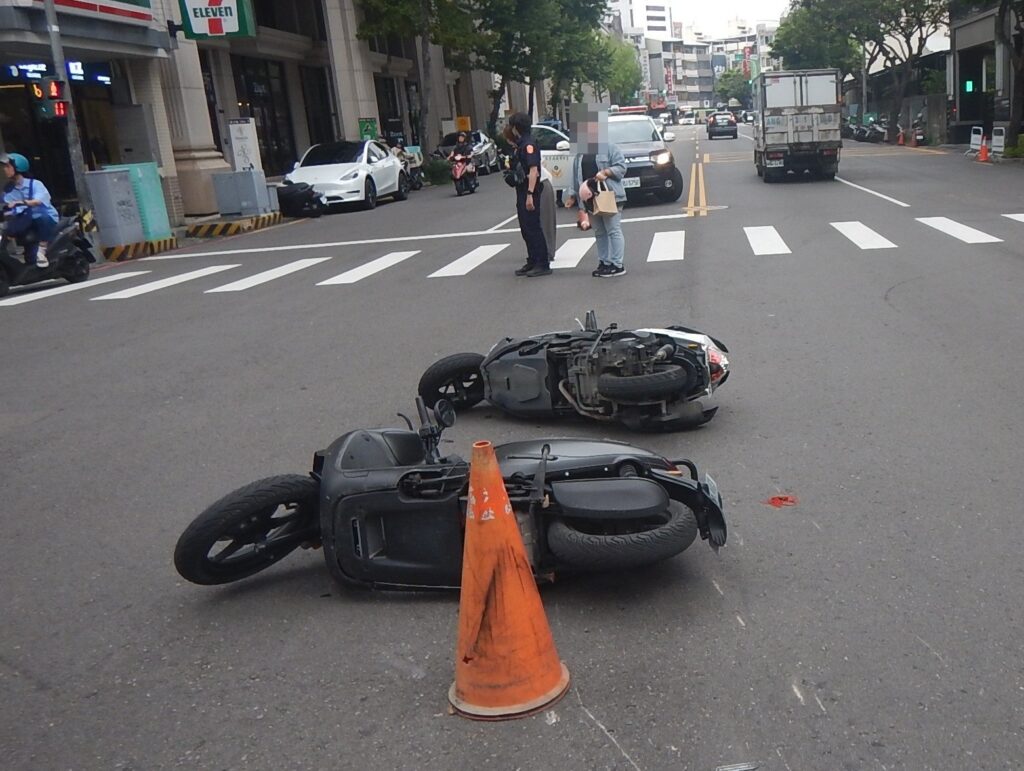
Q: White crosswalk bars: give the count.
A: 11